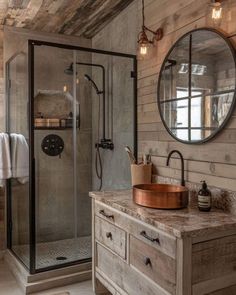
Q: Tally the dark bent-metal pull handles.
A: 2